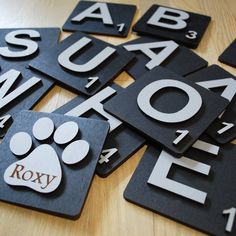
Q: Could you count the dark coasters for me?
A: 12